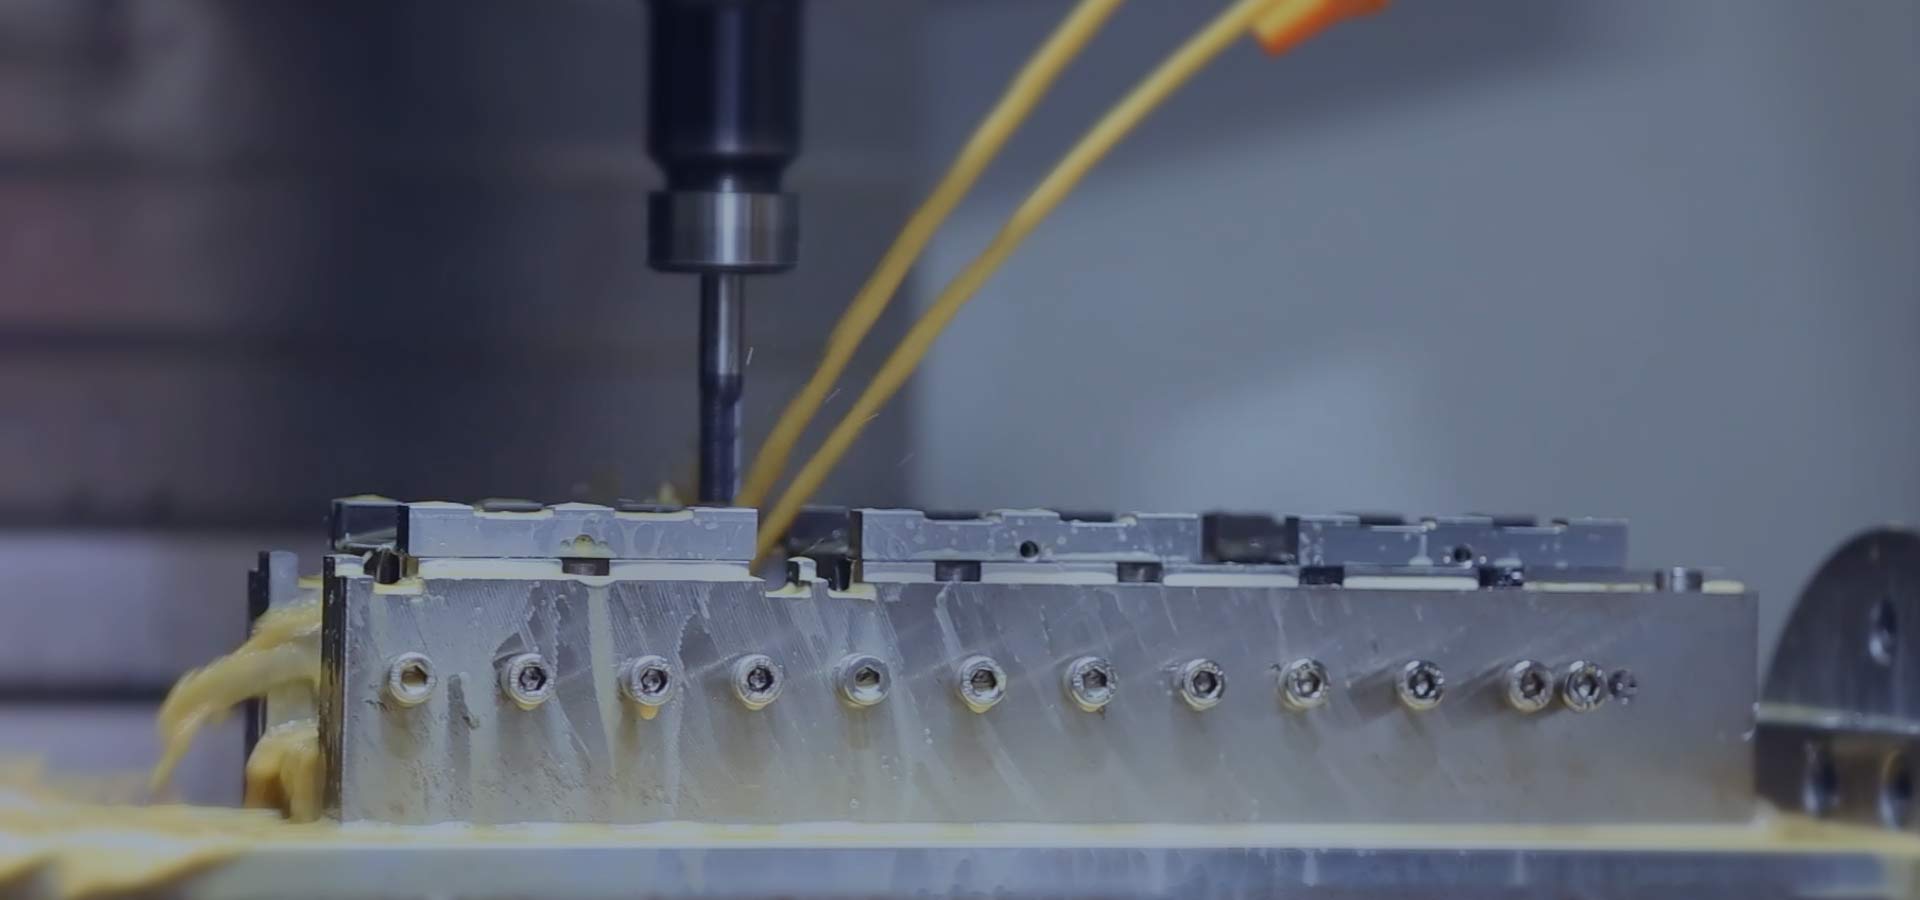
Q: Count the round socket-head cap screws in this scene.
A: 12